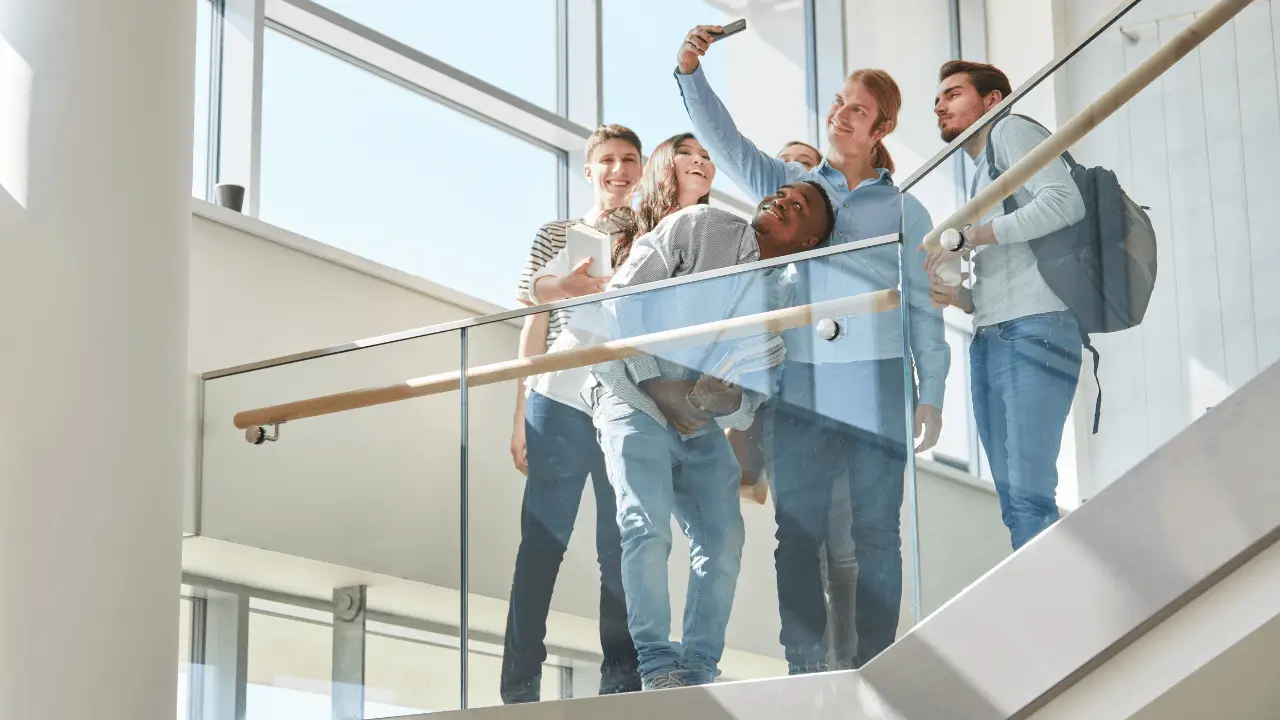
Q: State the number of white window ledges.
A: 1